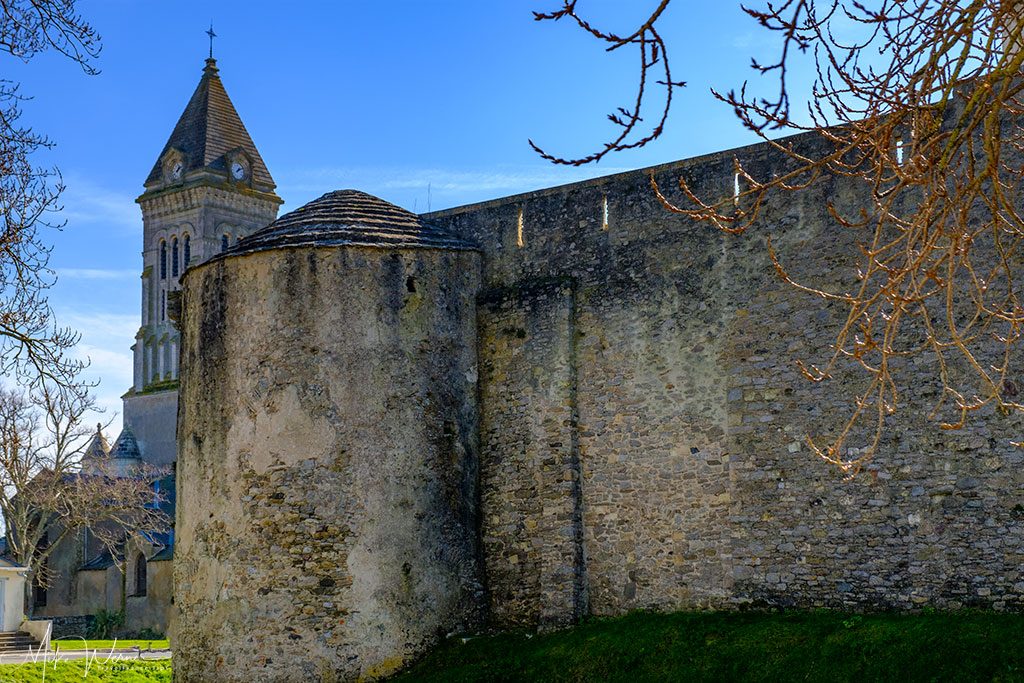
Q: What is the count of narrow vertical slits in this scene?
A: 4